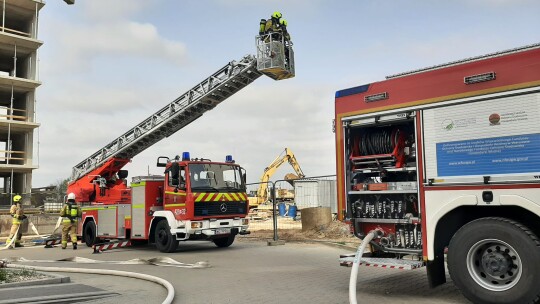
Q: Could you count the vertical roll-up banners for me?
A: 0